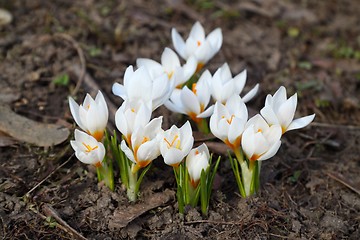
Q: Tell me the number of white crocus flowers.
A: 14